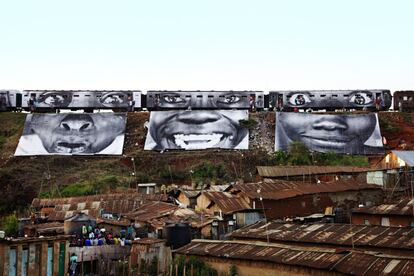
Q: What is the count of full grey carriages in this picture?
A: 3